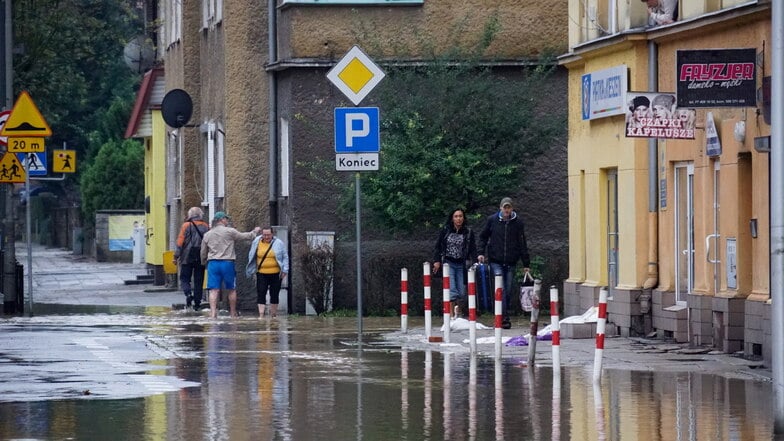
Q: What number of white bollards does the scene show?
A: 8